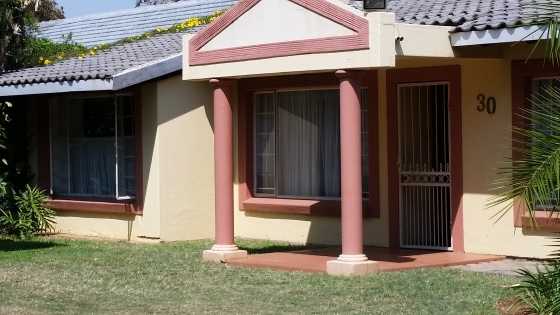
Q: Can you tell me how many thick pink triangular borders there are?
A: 1